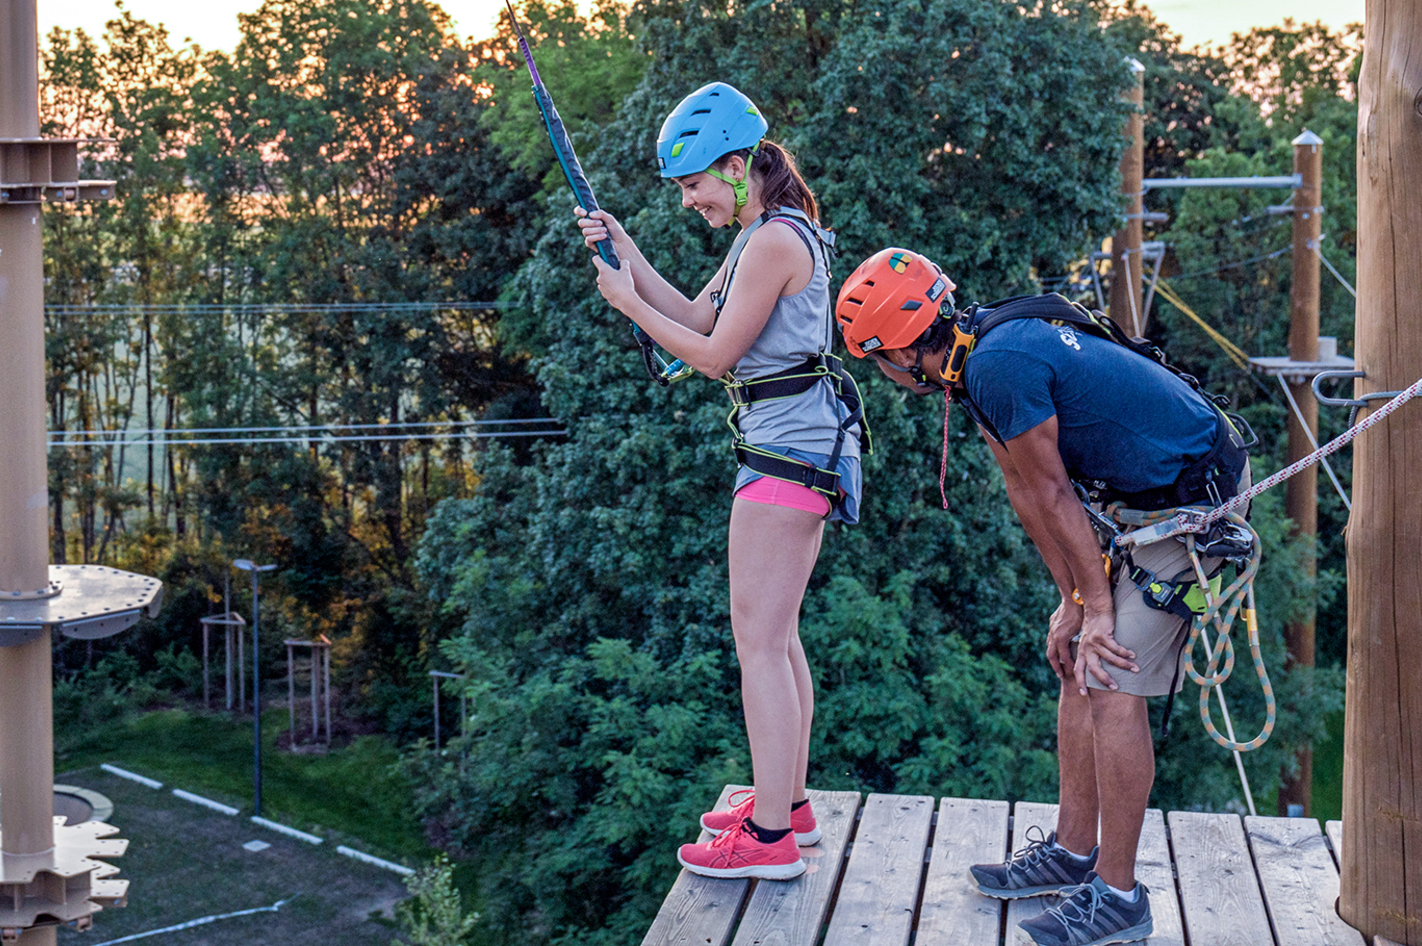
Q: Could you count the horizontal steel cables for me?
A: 4